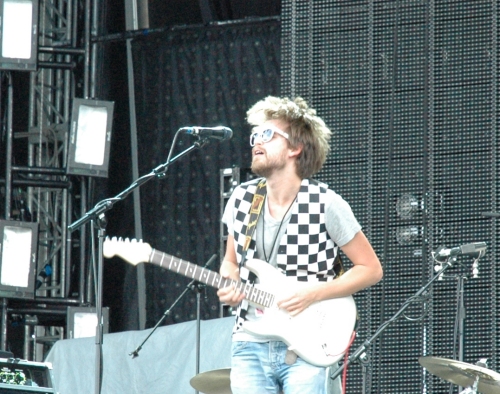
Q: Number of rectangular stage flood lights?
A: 4